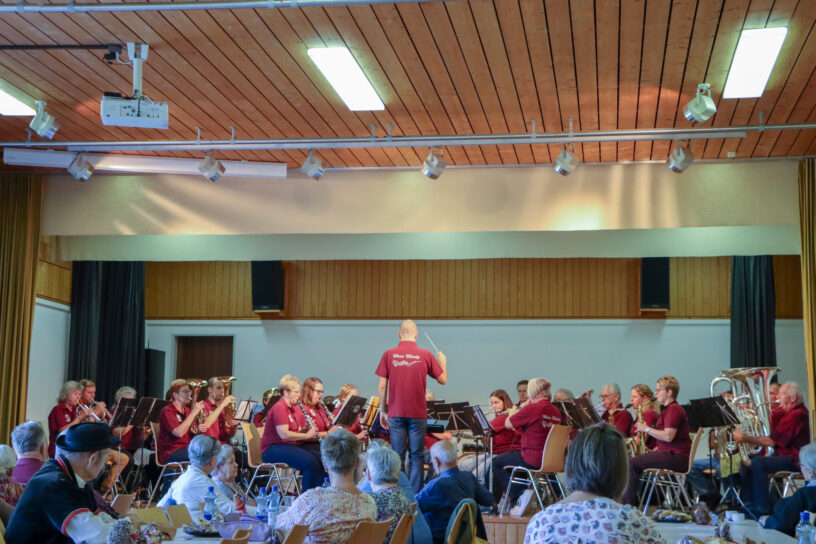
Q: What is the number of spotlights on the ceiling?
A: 8